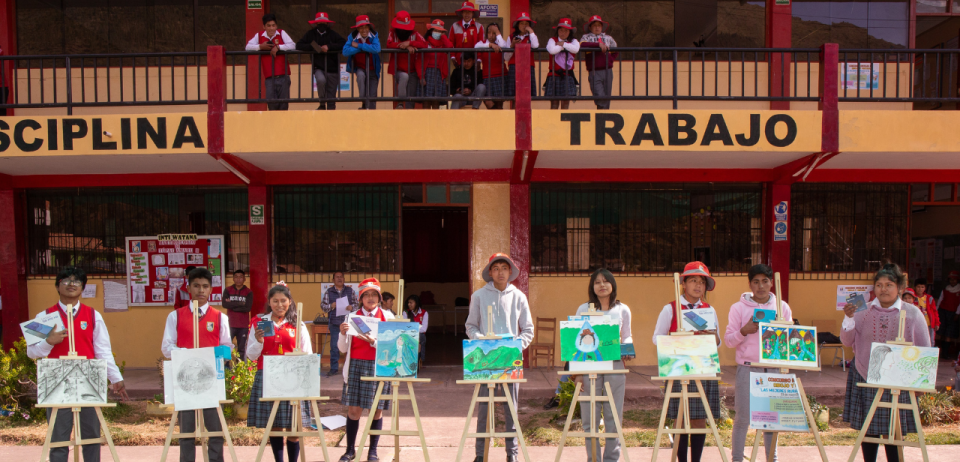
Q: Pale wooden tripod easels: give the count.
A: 9